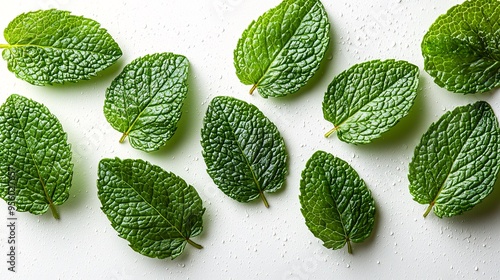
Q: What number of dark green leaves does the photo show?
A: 10